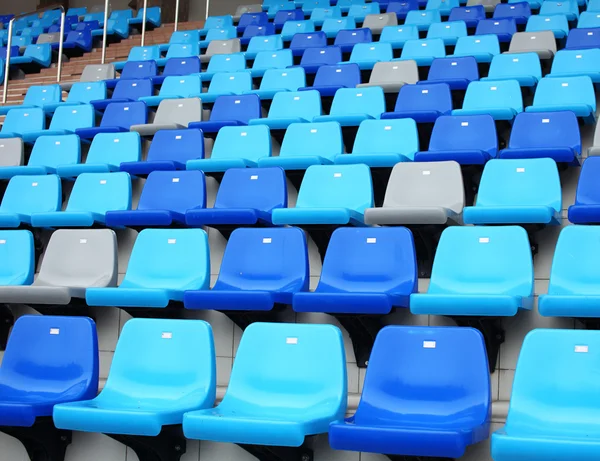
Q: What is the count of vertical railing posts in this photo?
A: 6